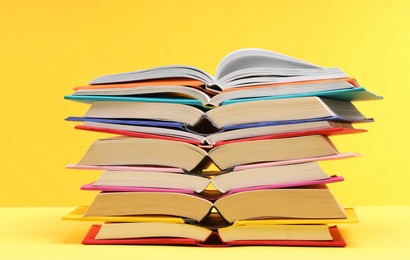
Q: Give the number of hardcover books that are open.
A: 8